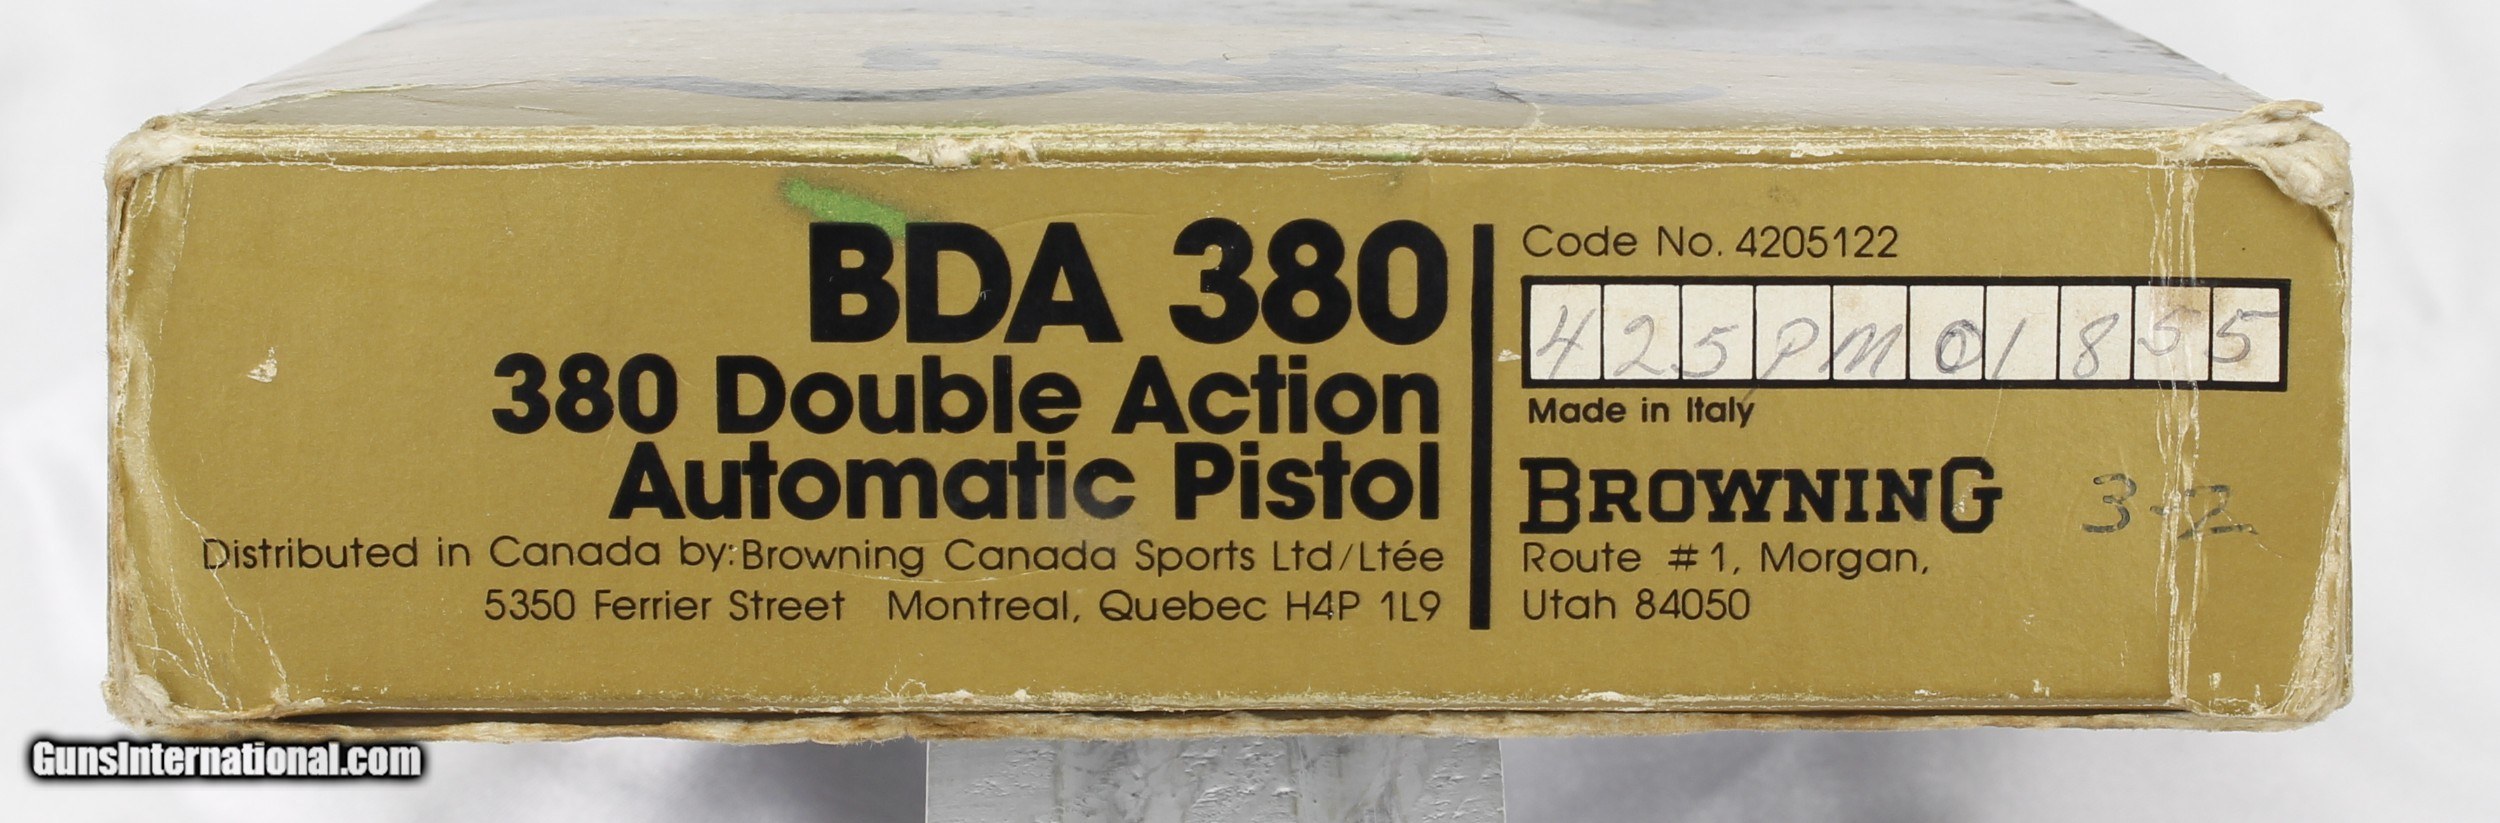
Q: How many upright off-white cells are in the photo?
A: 10